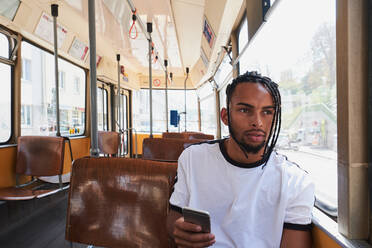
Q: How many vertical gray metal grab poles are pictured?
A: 6